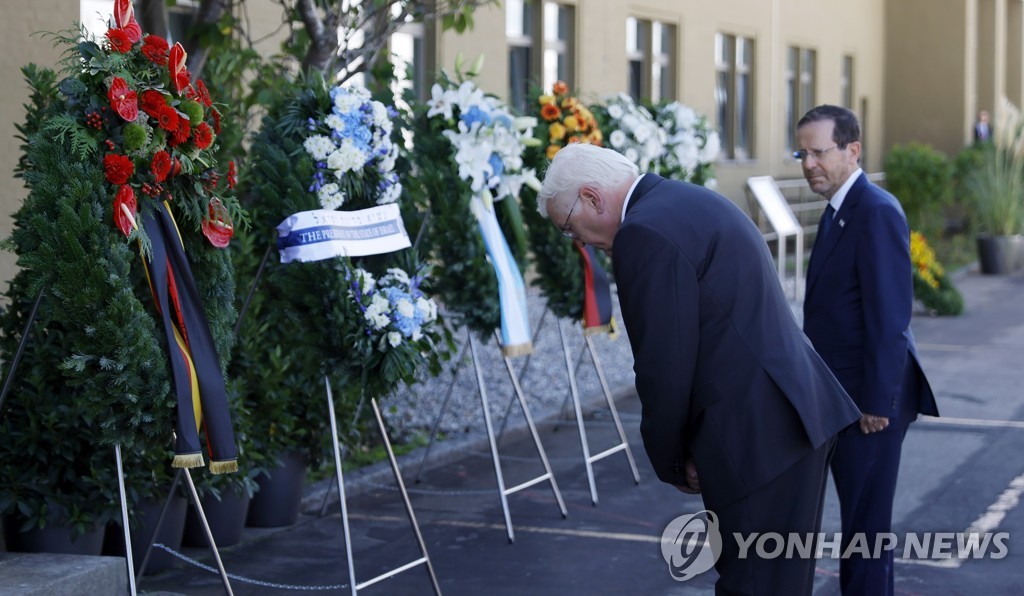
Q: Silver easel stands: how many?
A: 4